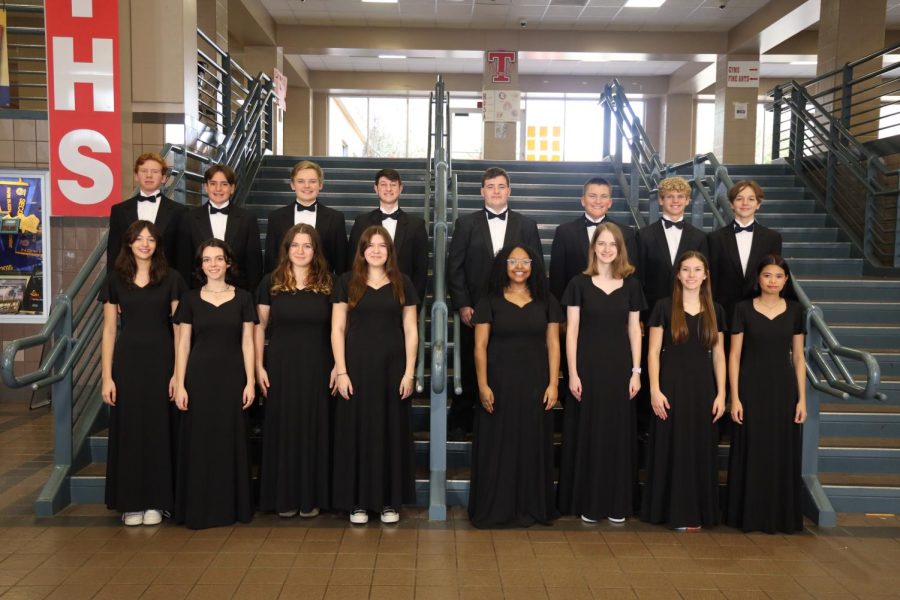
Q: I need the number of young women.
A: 8